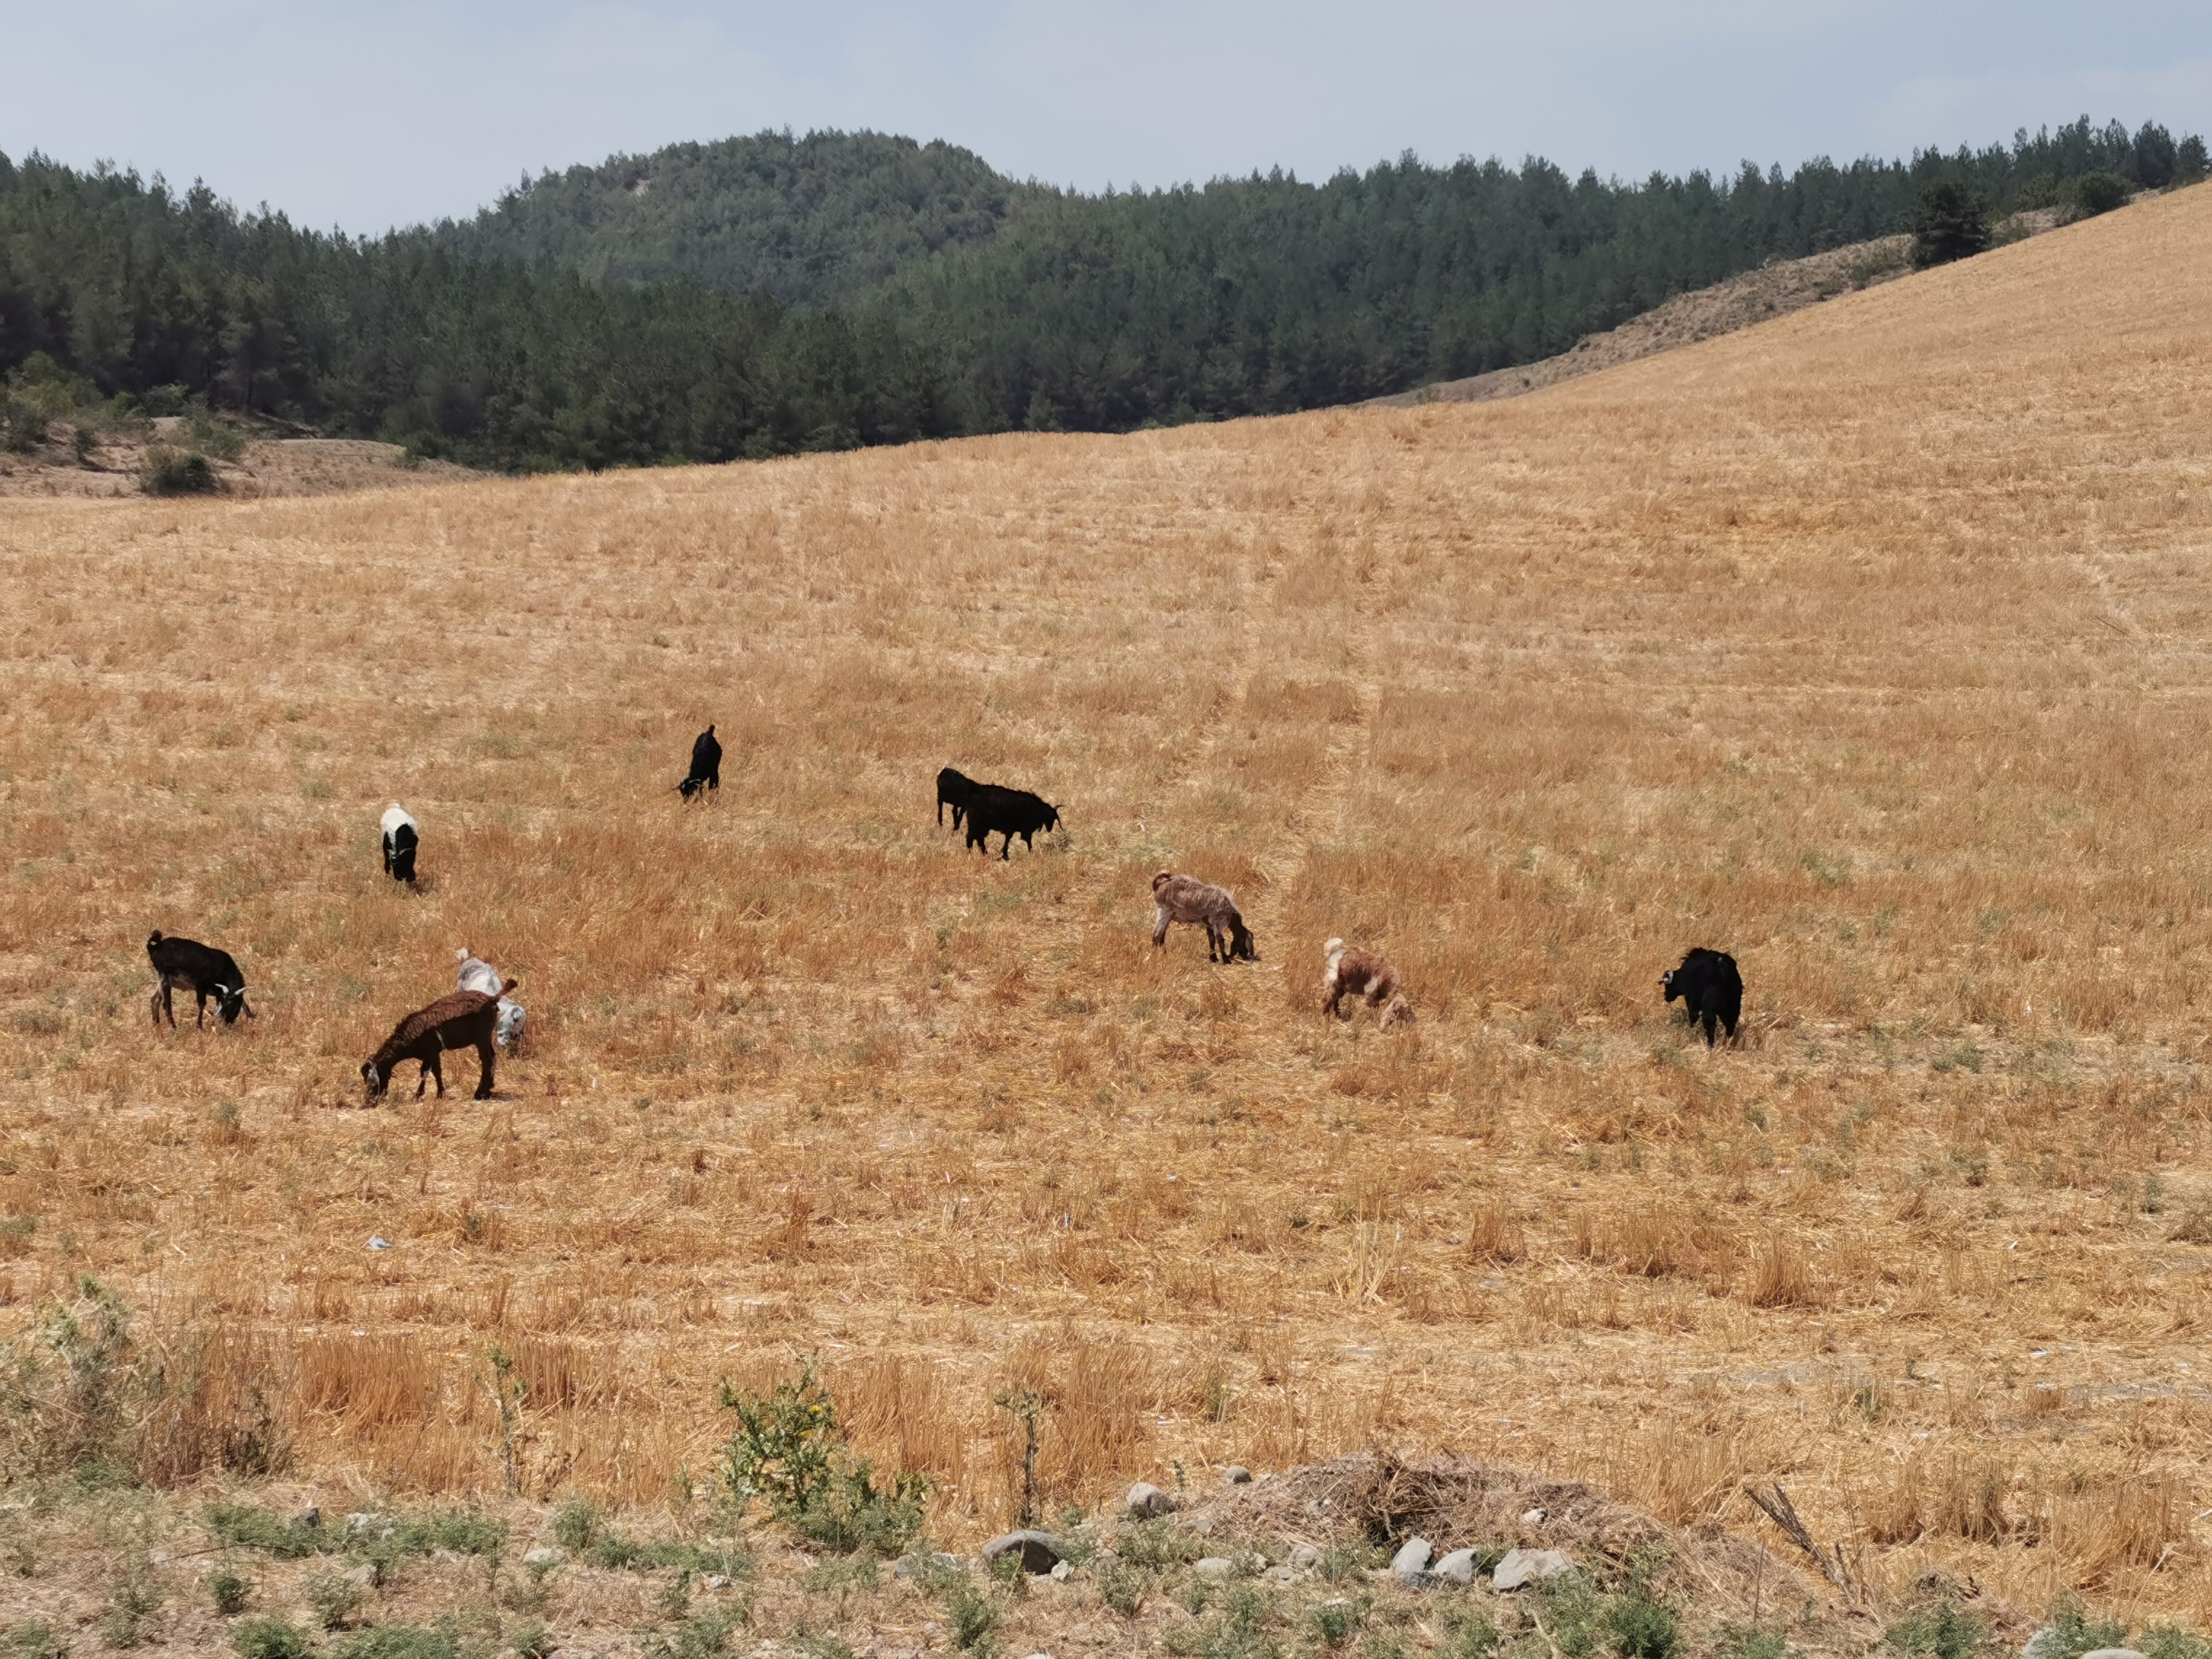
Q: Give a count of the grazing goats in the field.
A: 10